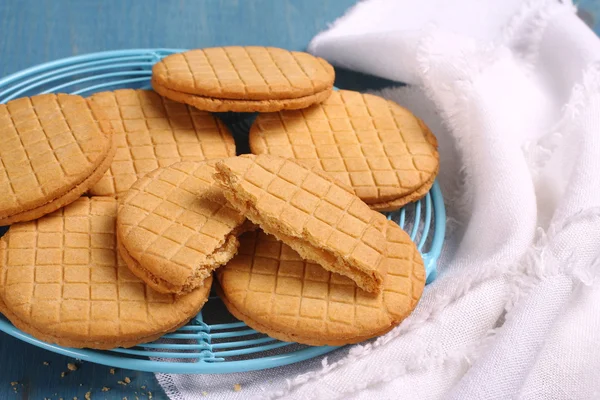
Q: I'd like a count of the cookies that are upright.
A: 0